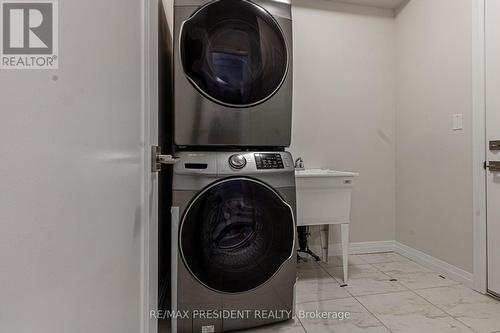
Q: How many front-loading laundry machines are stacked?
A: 2